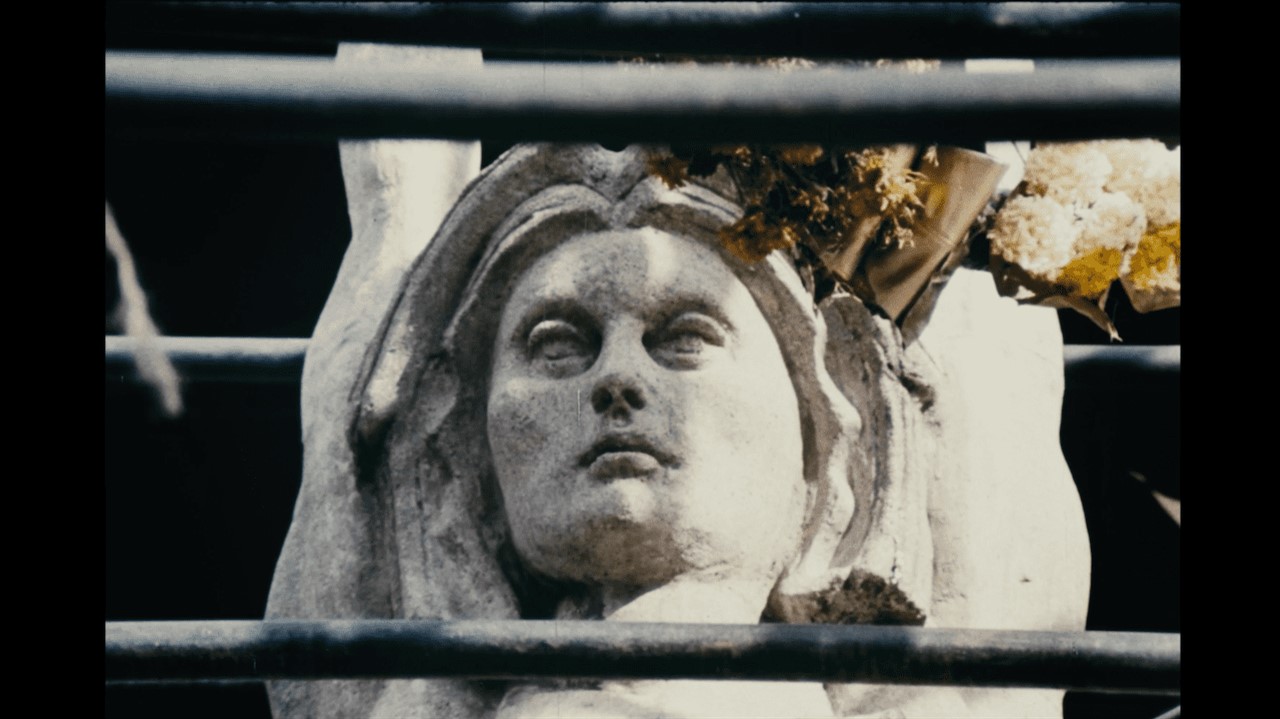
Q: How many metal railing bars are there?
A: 4